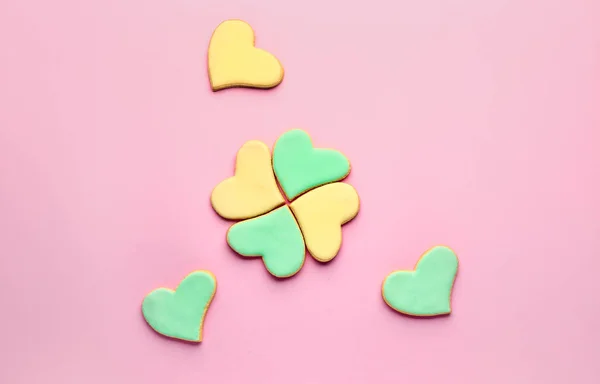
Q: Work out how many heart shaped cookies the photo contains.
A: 7